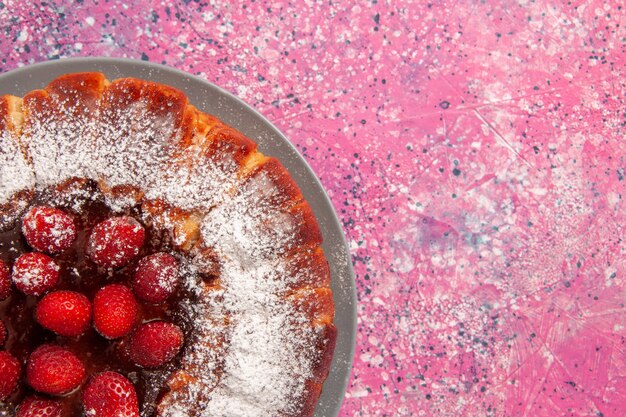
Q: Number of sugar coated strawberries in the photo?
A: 4